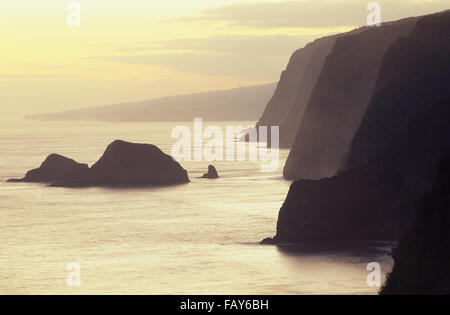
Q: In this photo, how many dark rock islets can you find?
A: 3